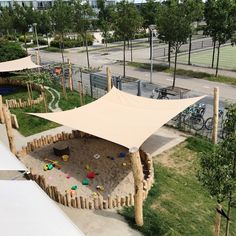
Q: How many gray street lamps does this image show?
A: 2